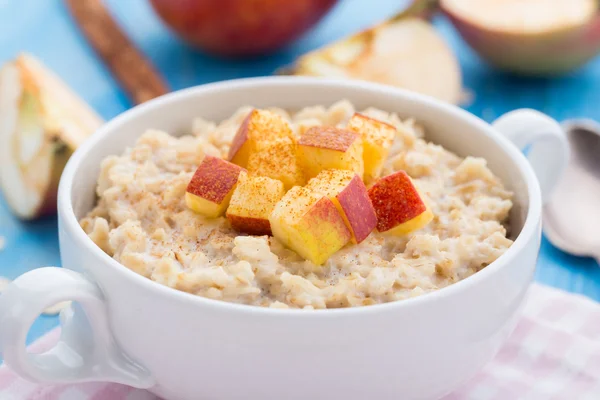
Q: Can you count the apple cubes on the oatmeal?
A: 9